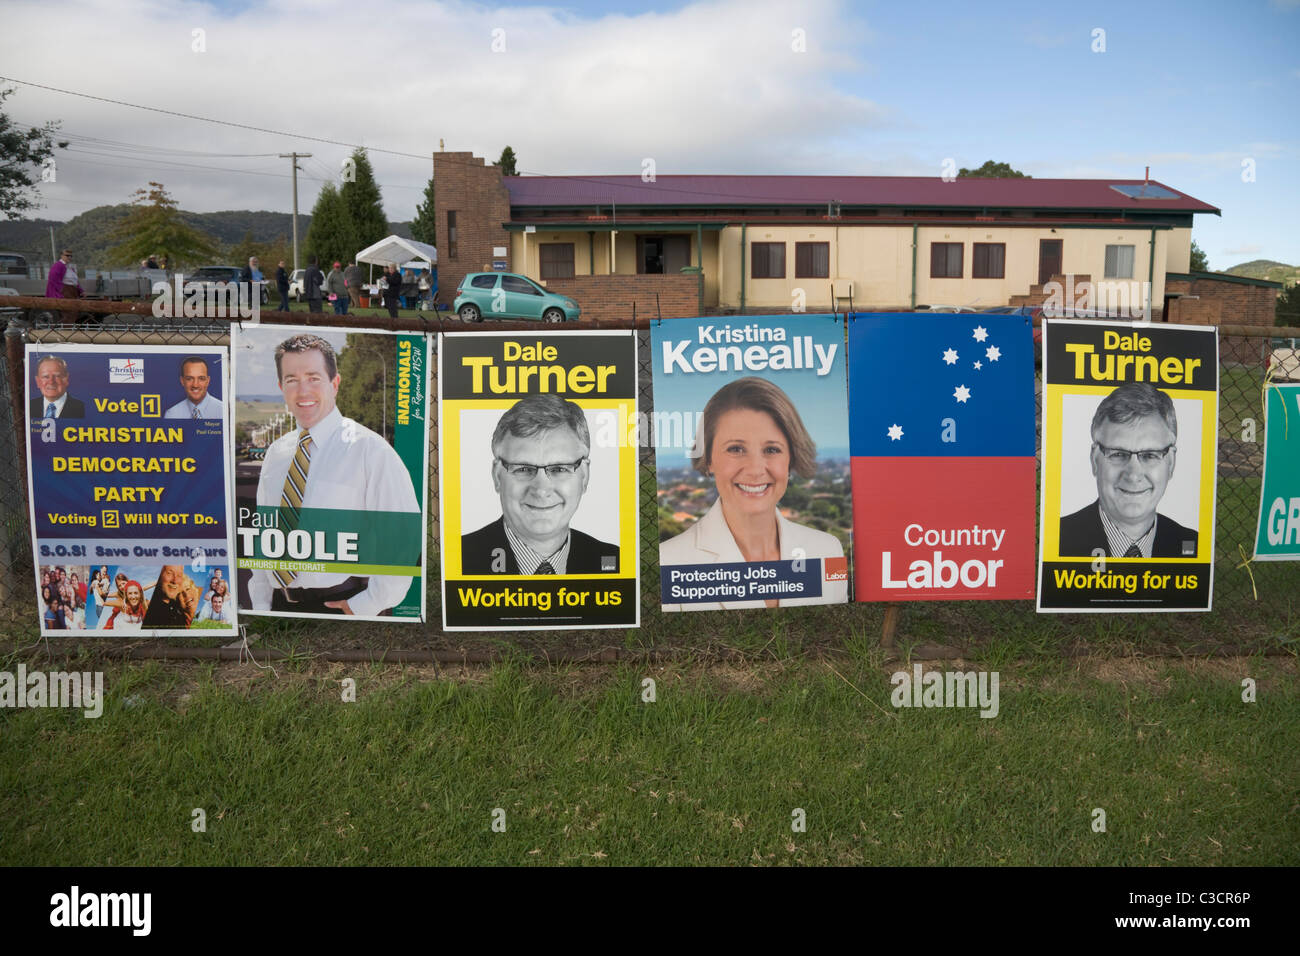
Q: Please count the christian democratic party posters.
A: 1